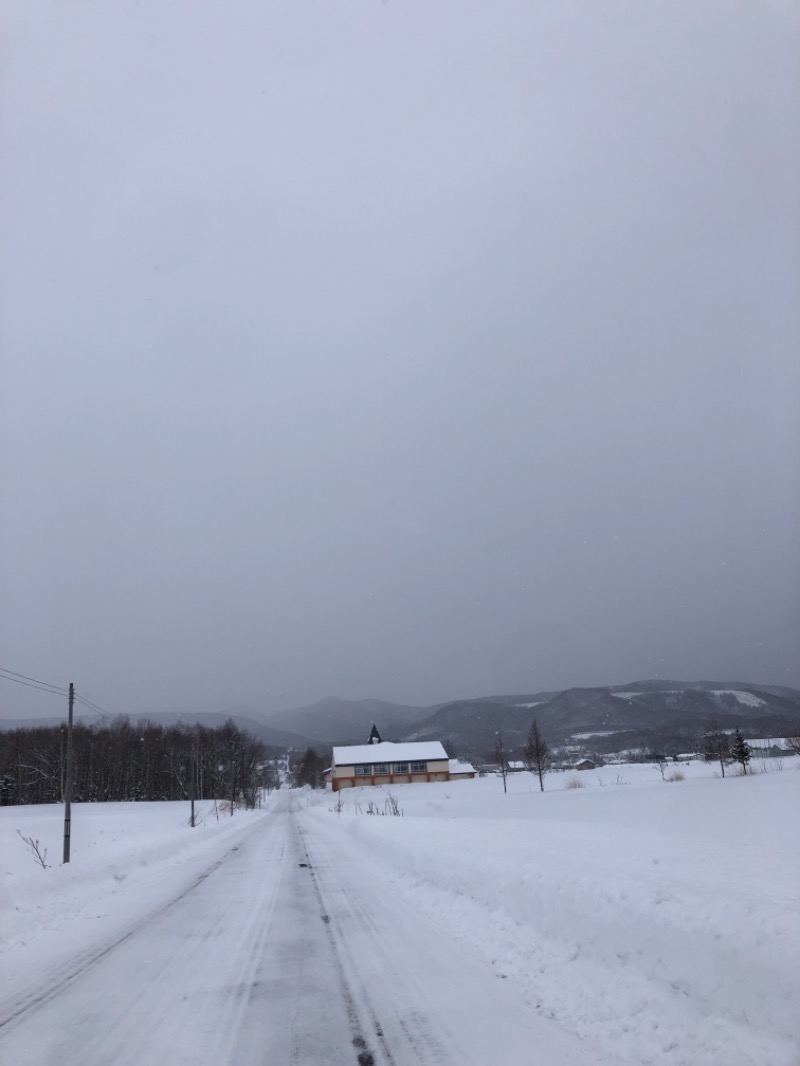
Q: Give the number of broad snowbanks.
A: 2